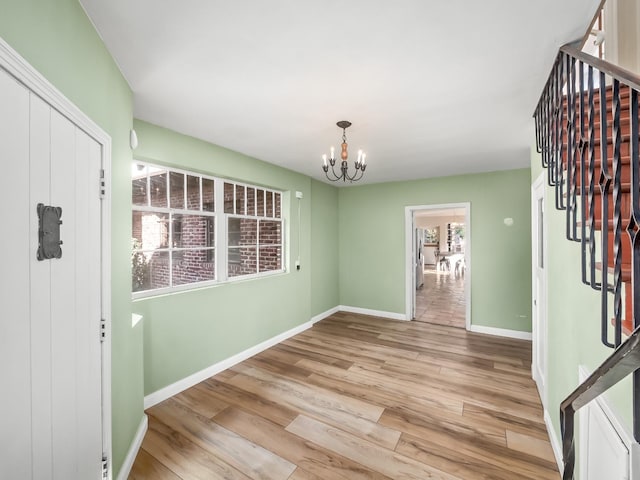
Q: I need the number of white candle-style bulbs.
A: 4